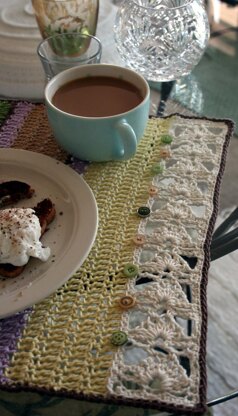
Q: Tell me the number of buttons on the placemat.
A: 9